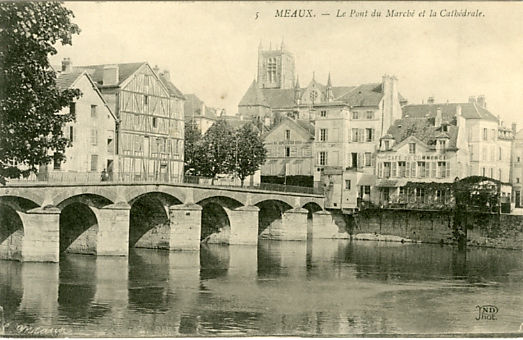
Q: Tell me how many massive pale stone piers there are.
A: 6